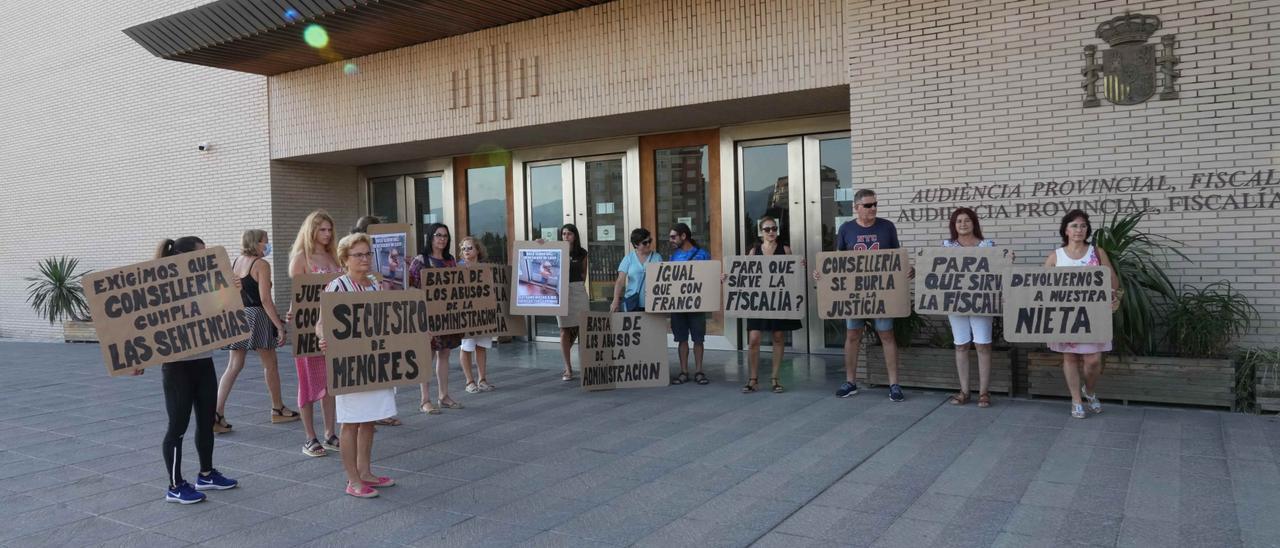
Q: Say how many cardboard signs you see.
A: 13